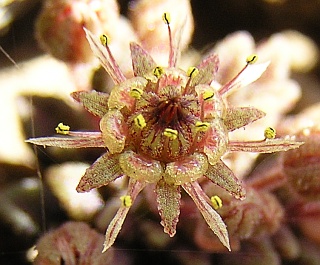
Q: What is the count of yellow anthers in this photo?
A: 14